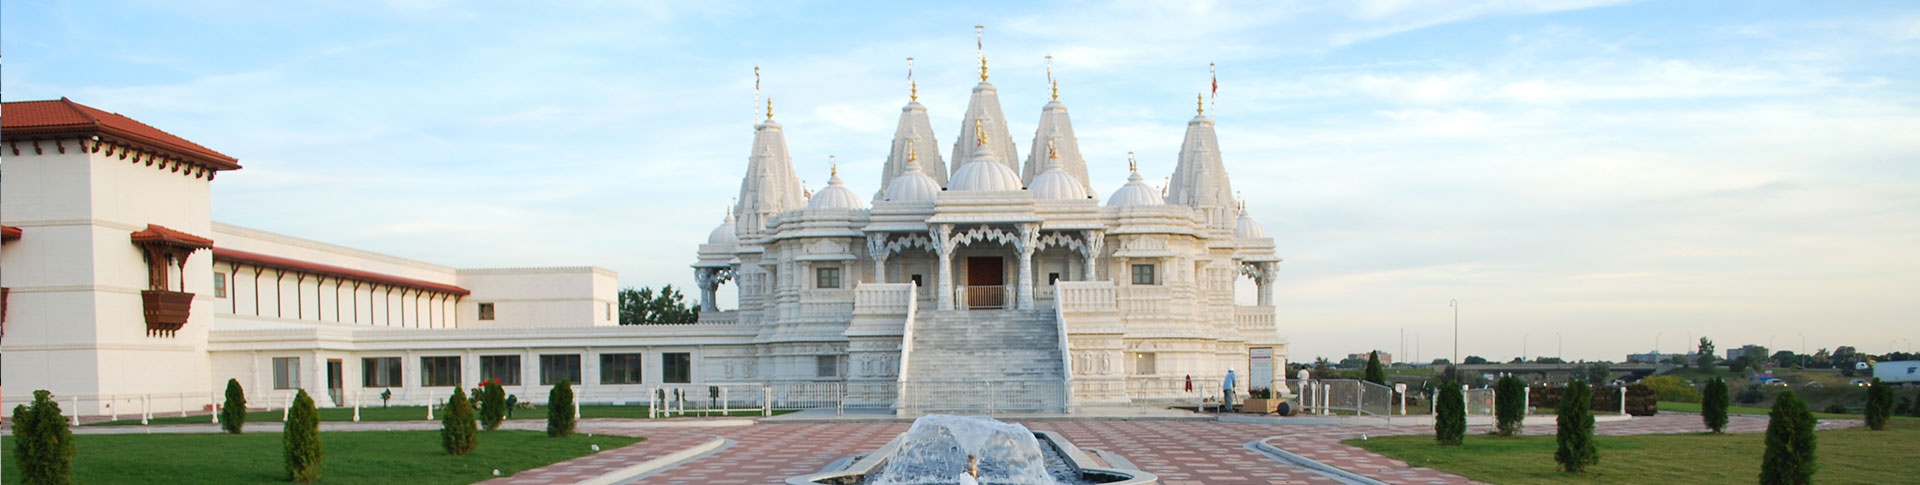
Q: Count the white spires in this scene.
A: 5